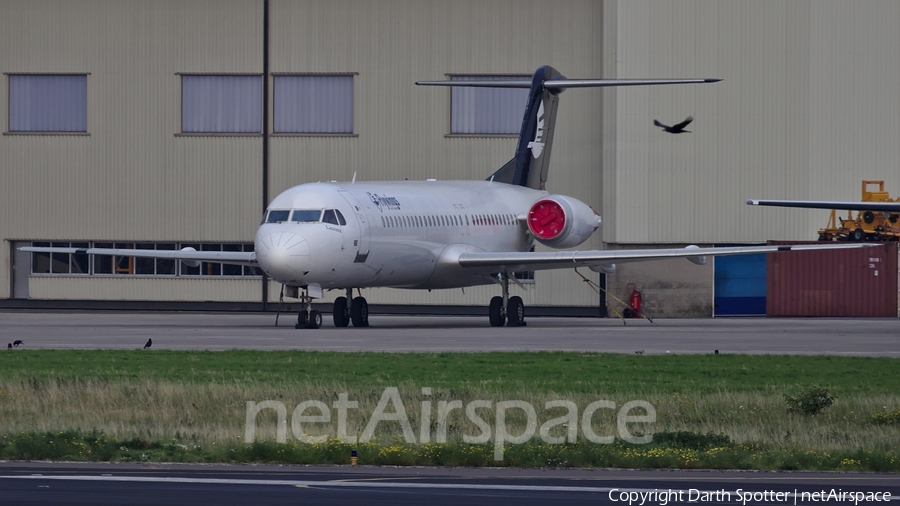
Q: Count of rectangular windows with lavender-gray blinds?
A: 4